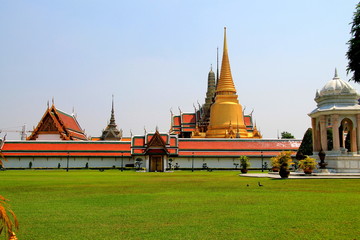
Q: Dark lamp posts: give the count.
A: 4